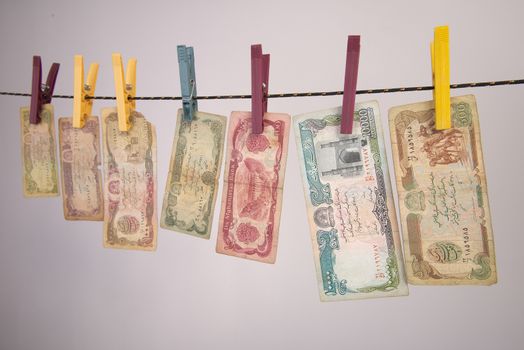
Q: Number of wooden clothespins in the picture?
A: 7